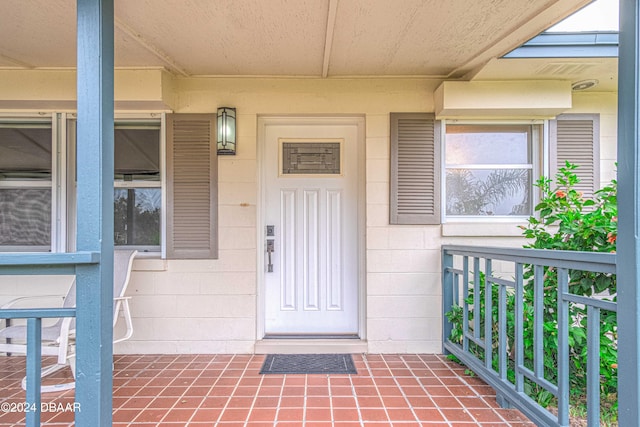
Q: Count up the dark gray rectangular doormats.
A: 1